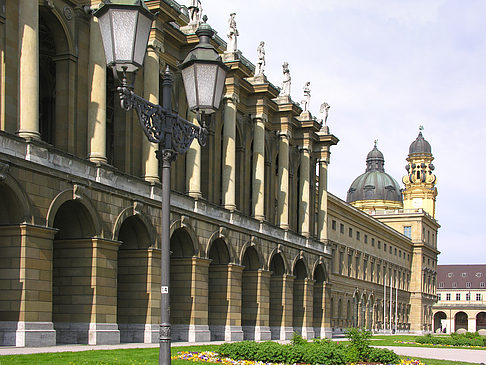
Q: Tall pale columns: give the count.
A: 9